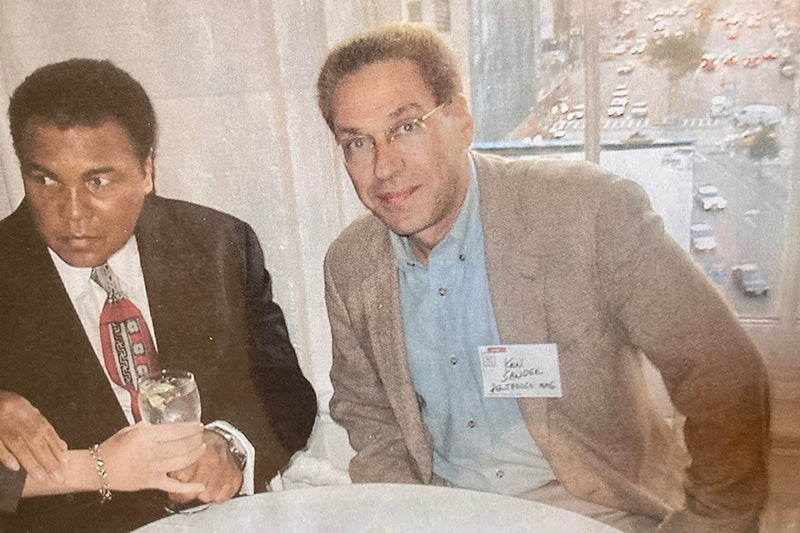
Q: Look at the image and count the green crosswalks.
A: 0